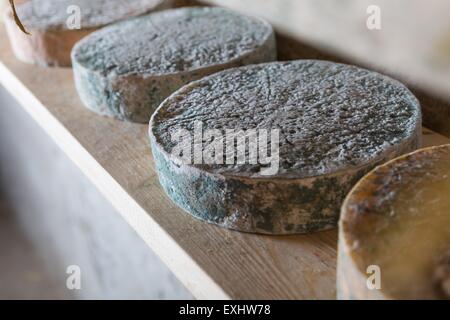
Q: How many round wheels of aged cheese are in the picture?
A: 4